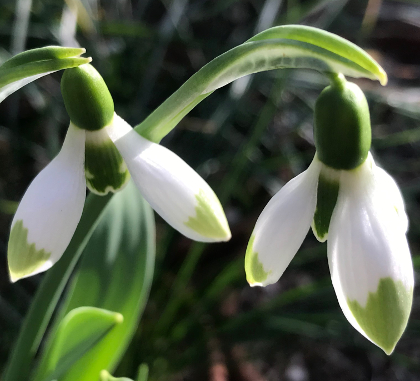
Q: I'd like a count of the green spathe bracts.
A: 2